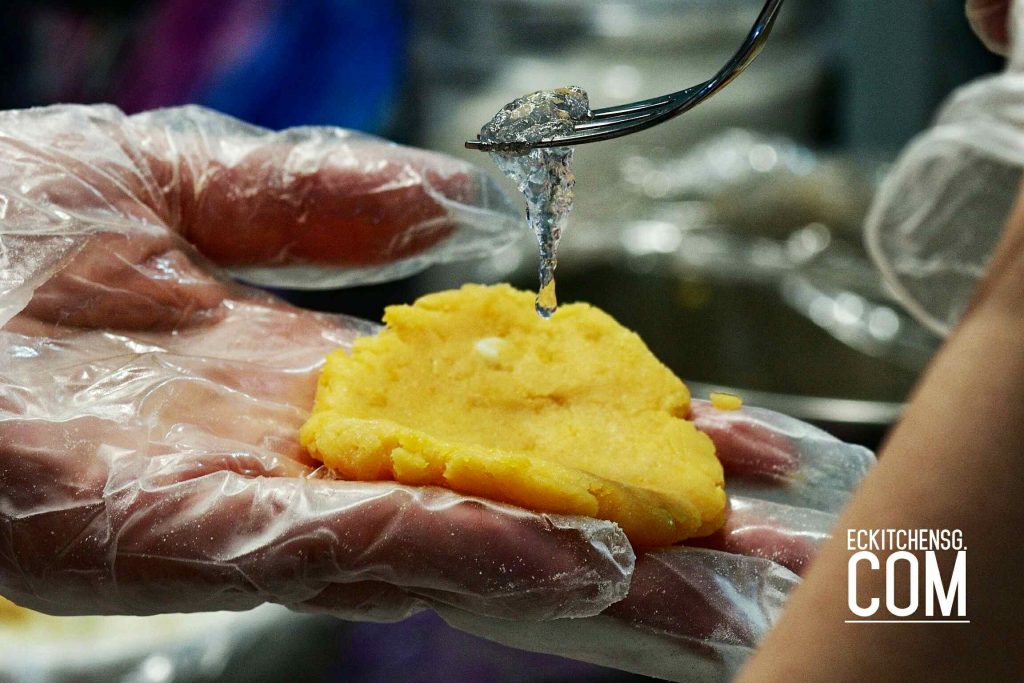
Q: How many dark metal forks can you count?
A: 1